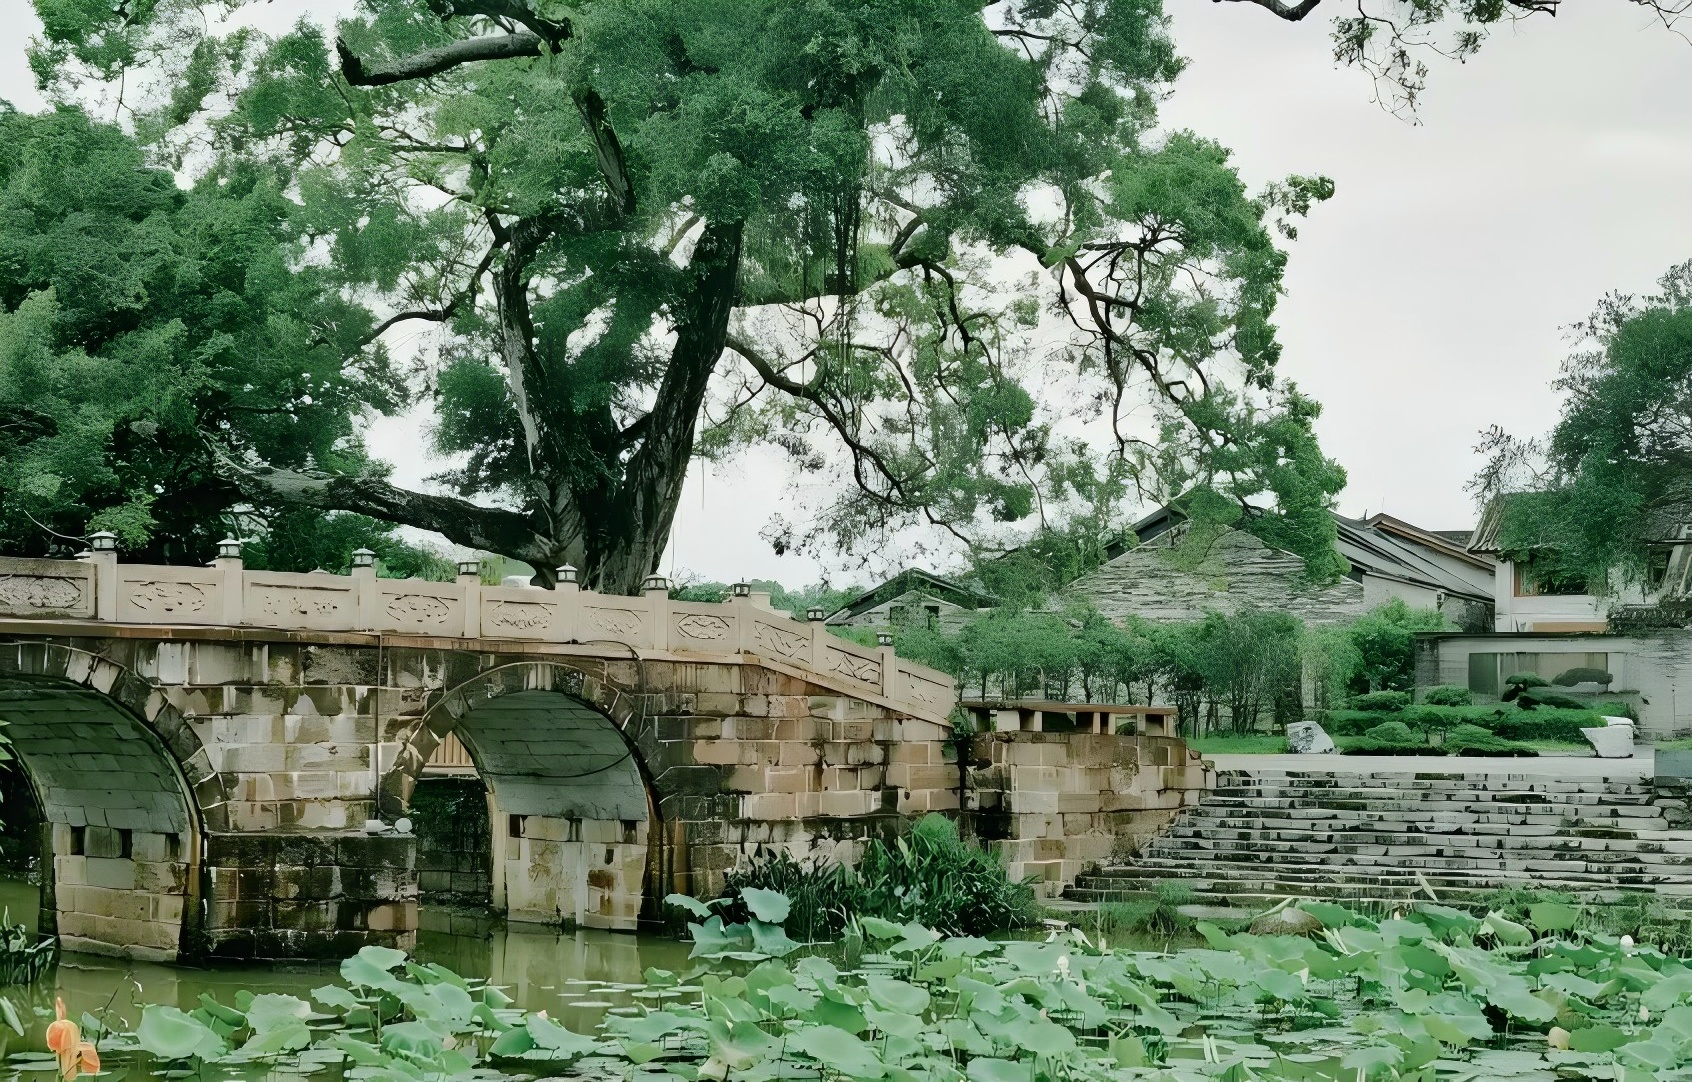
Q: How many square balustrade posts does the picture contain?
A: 9